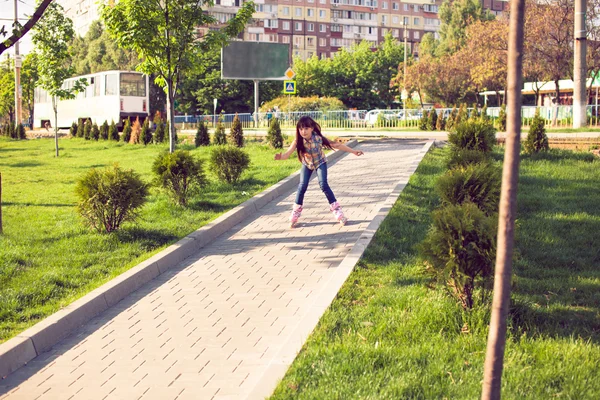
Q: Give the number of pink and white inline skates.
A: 2